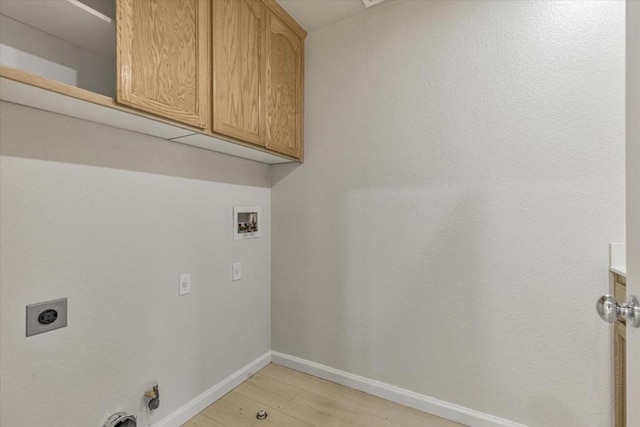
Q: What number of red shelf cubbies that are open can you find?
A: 0